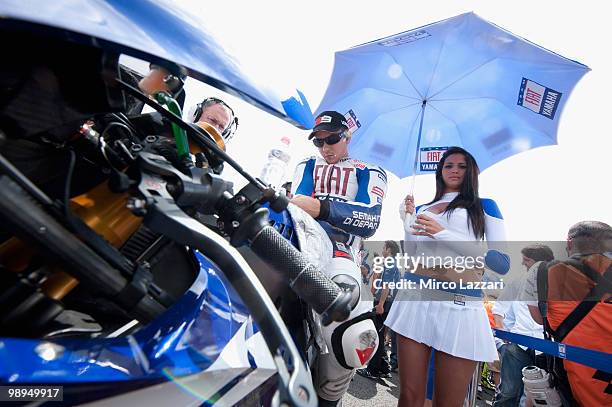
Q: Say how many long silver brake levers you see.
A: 1